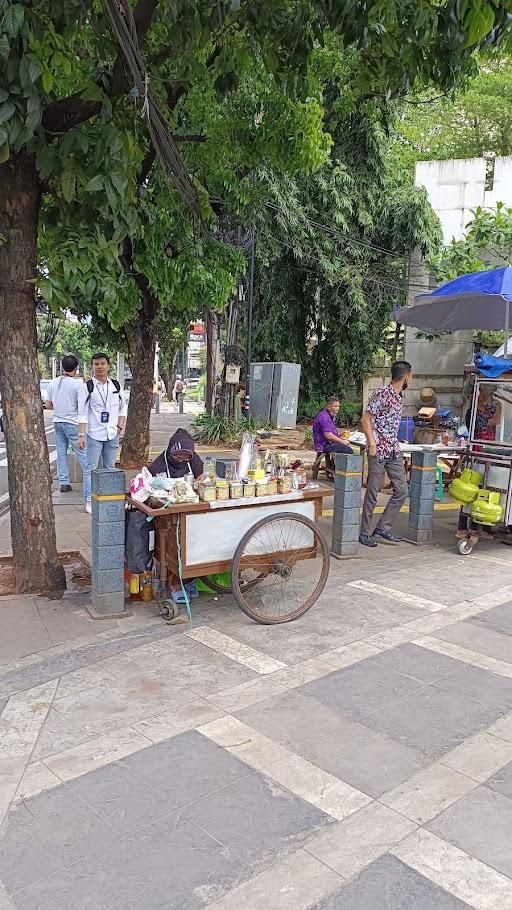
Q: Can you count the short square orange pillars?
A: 0